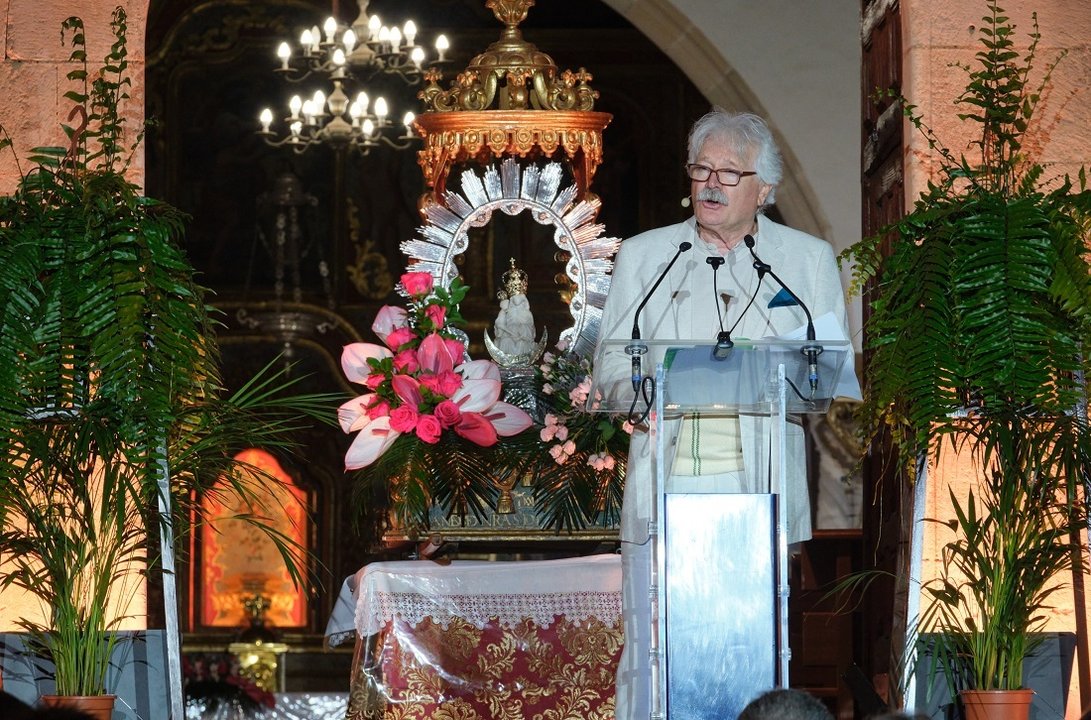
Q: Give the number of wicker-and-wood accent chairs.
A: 0